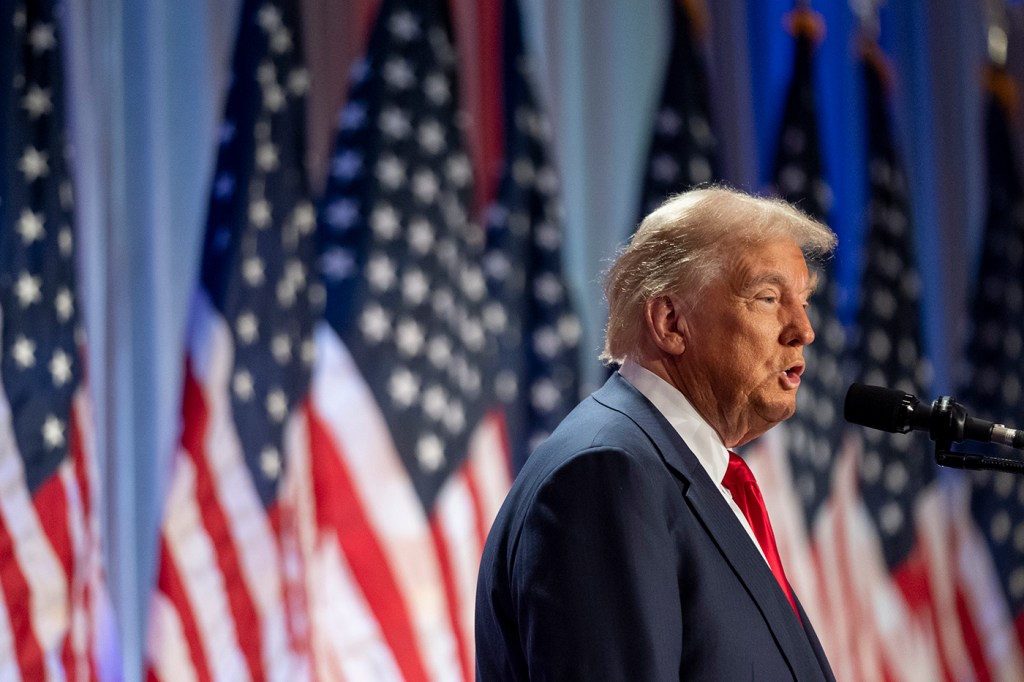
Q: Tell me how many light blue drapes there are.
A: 2